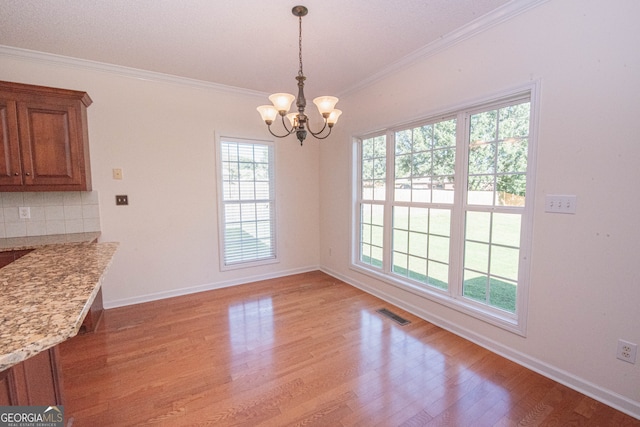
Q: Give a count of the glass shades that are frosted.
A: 5